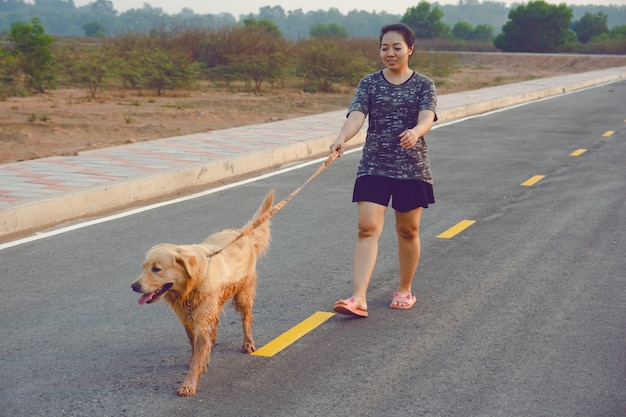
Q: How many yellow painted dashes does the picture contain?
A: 5